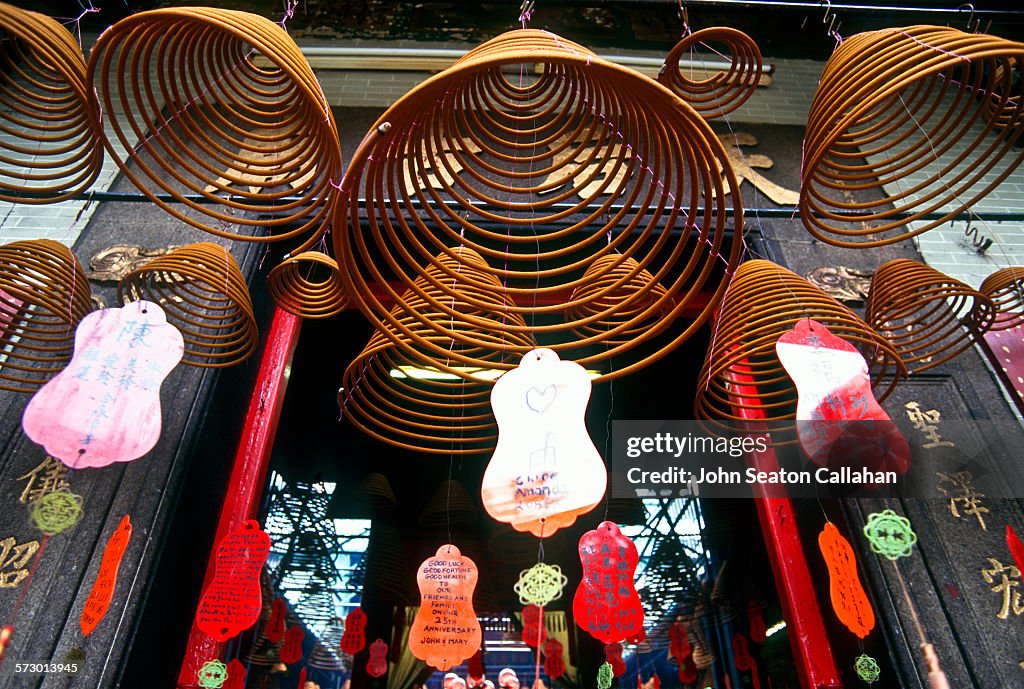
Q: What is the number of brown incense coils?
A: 14